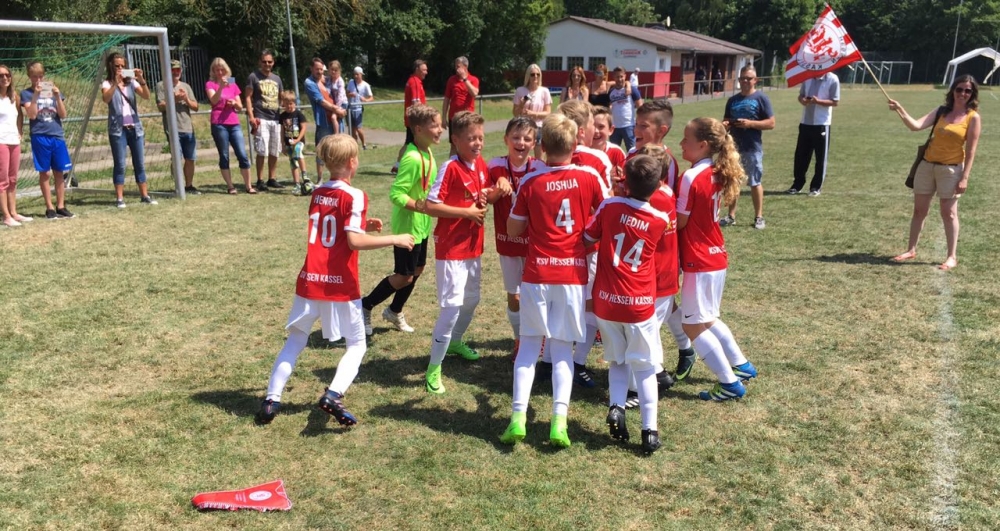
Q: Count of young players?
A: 11